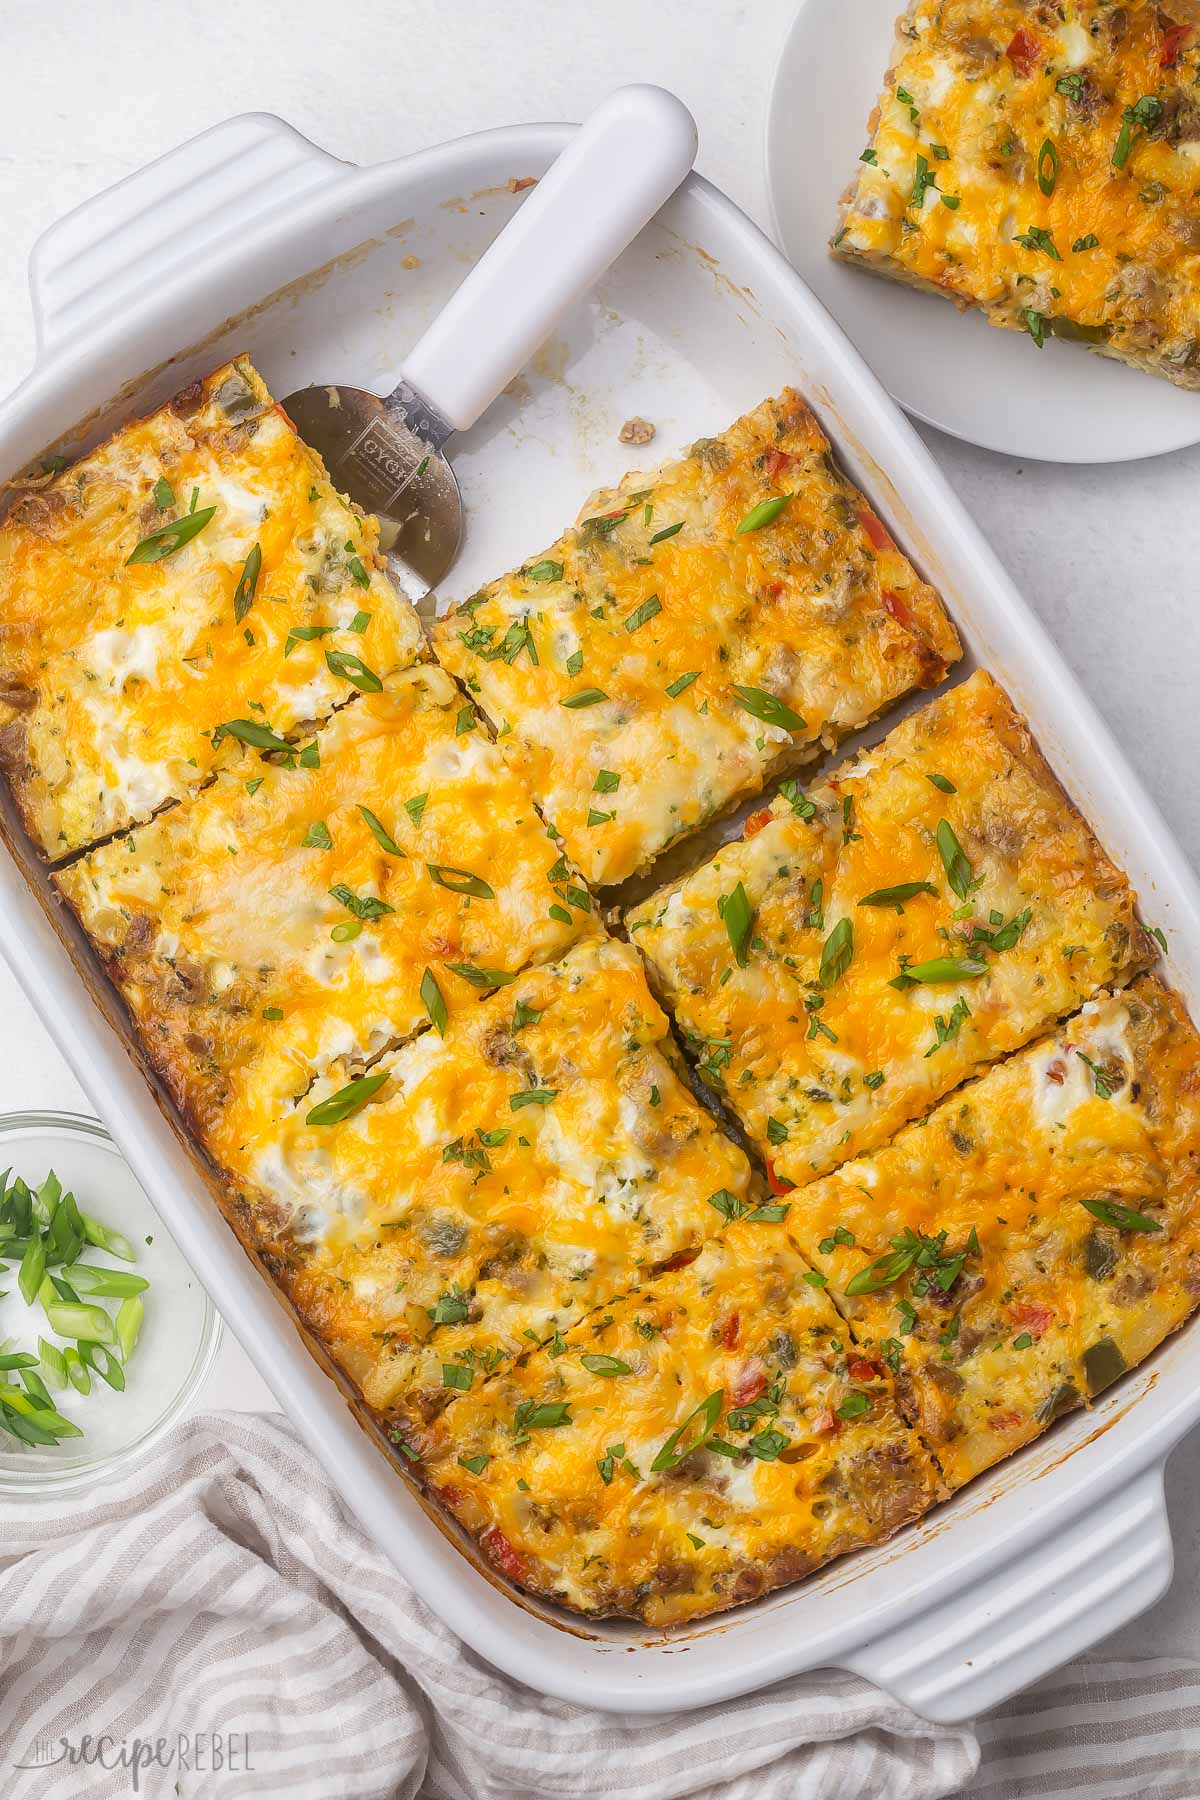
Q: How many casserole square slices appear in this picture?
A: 8